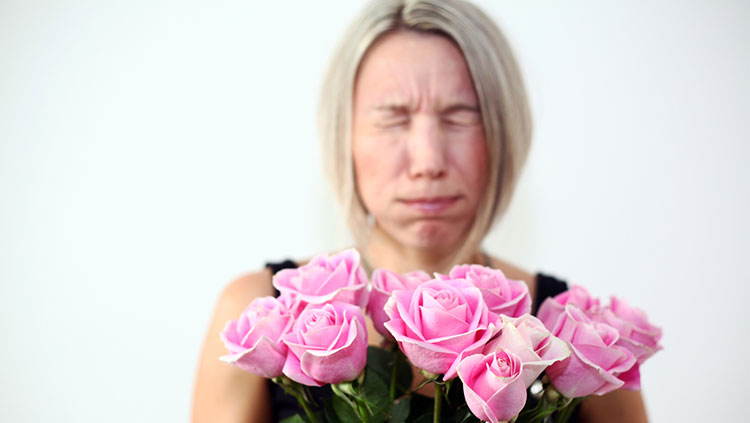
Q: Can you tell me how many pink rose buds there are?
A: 11